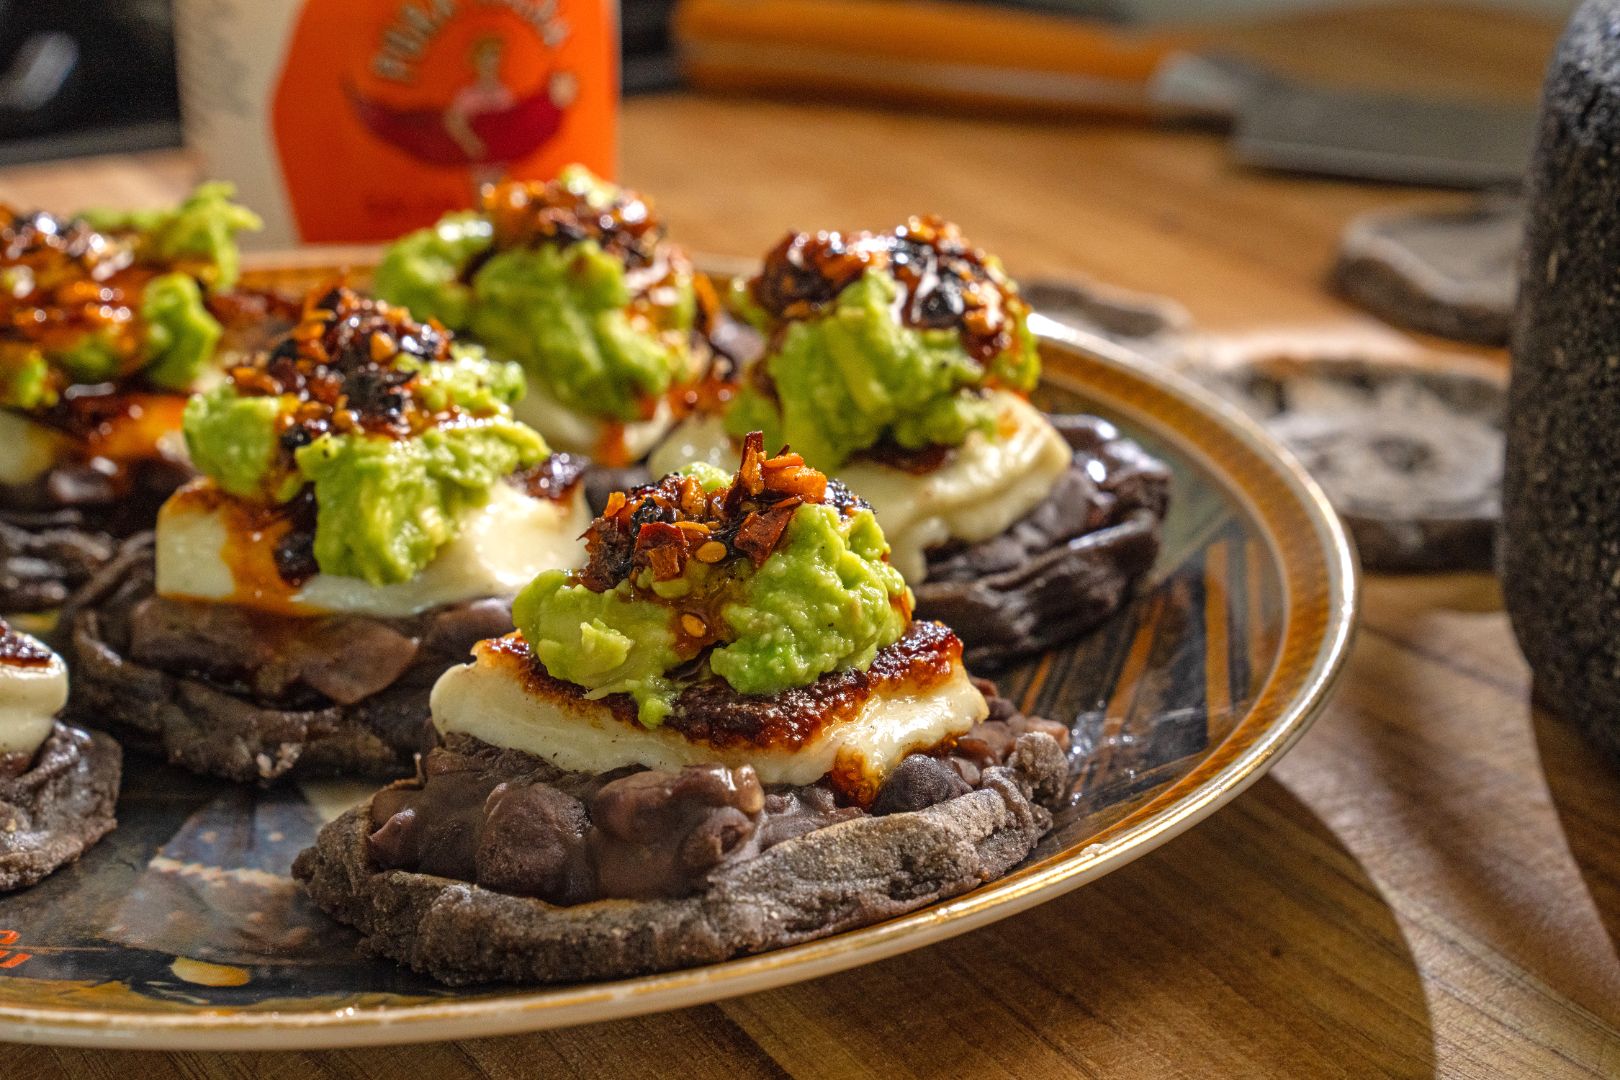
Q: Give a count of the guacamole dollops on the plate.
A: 5